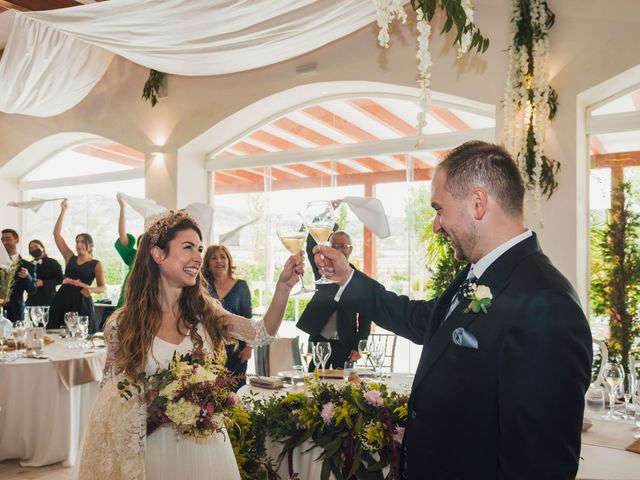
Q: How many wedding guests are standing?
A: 6